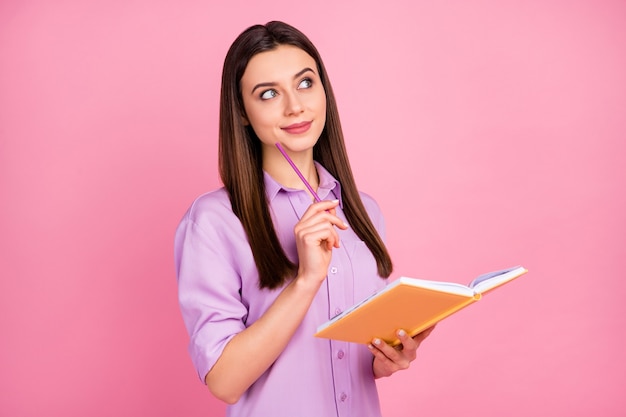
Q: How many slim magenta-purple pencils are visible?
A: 1